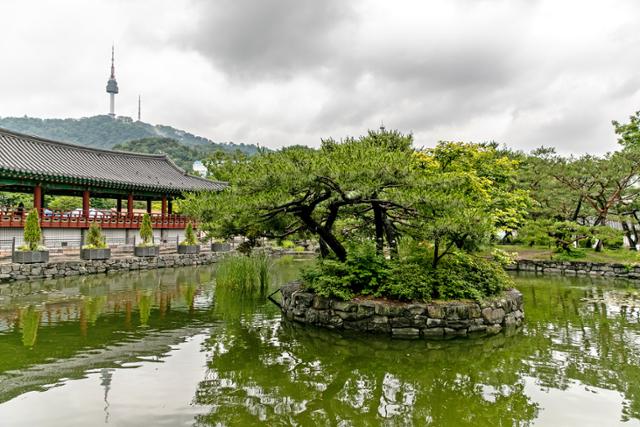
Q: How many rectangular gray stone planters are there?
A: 5